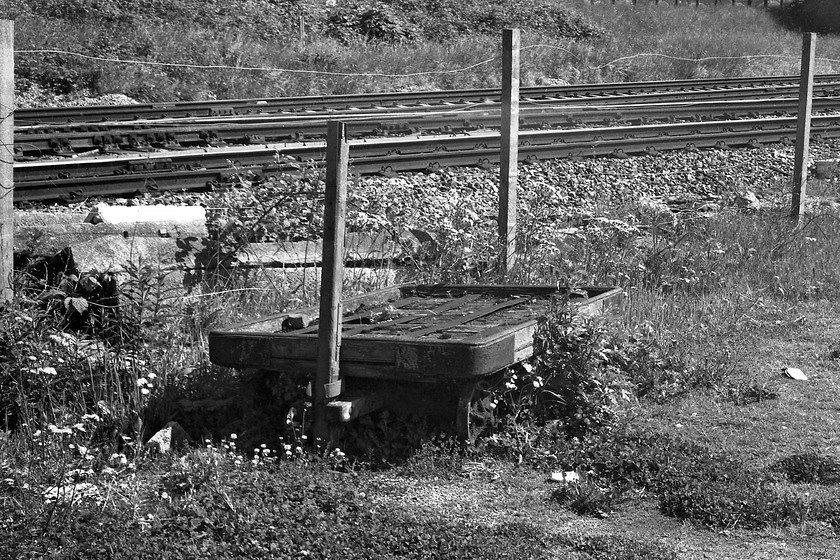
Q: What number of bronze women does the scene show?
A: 0